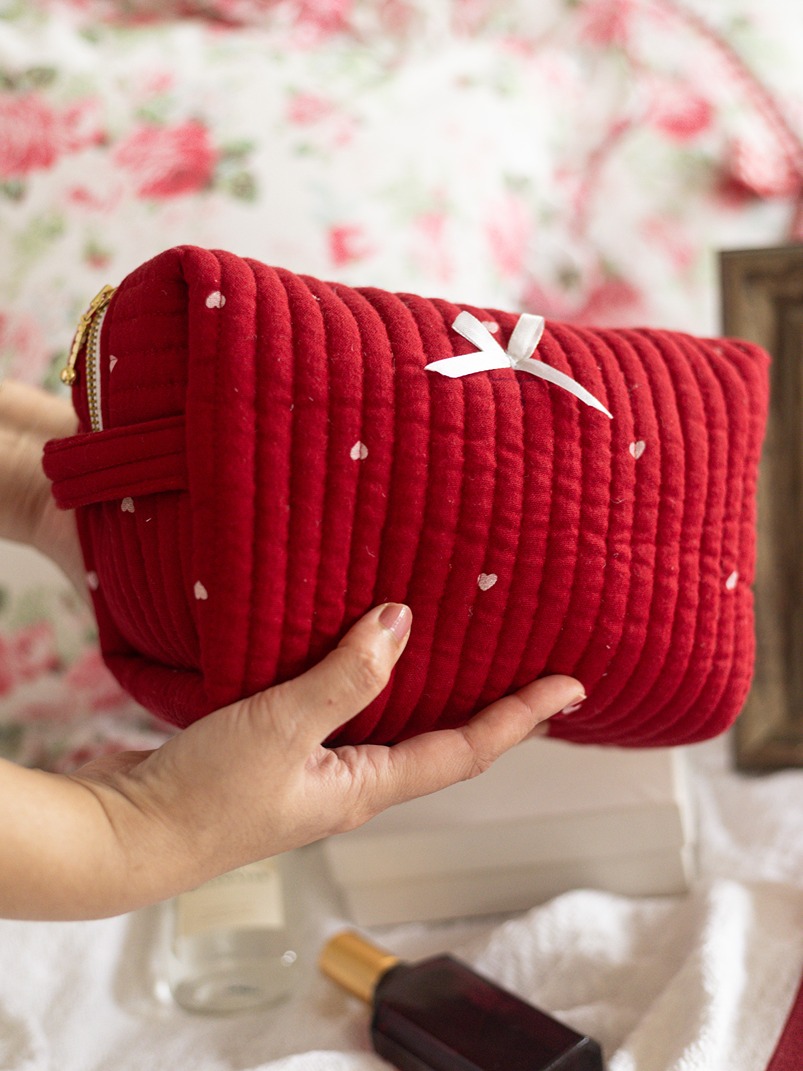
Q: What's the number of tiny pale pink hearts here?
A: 11